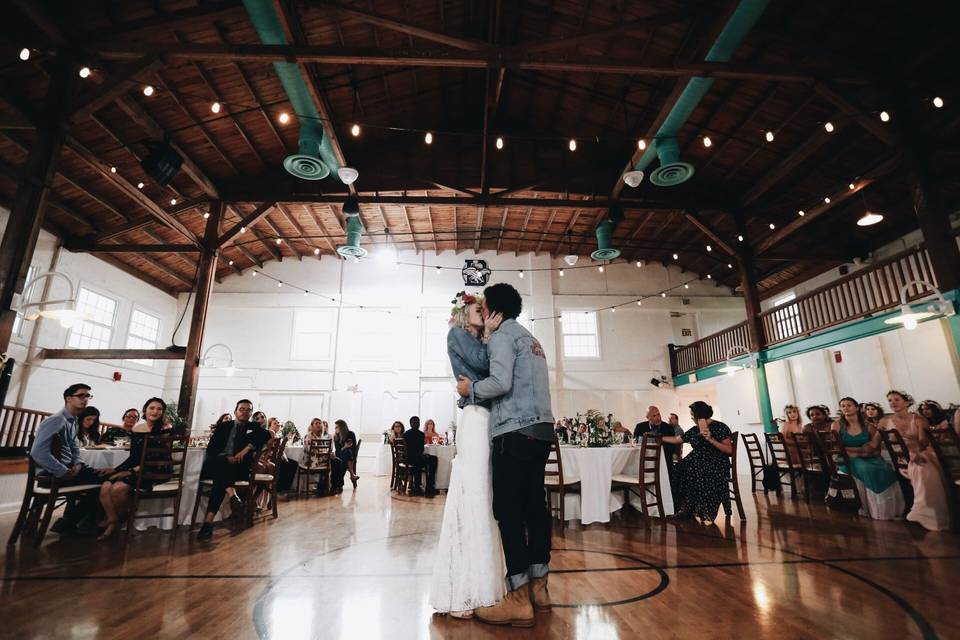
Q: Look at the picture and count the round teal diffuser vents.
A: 4